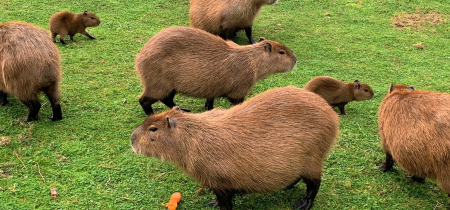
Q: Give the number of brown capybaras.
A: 7